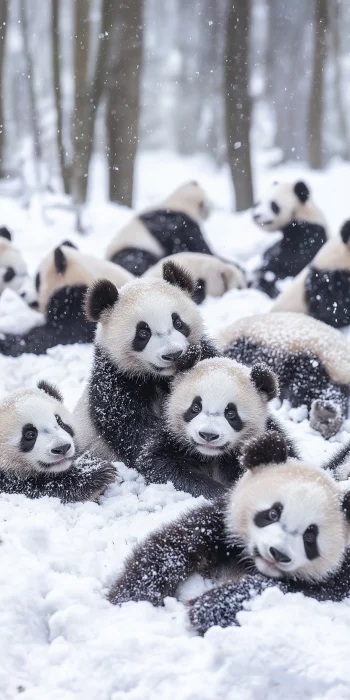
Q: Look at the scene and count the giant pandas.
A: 11